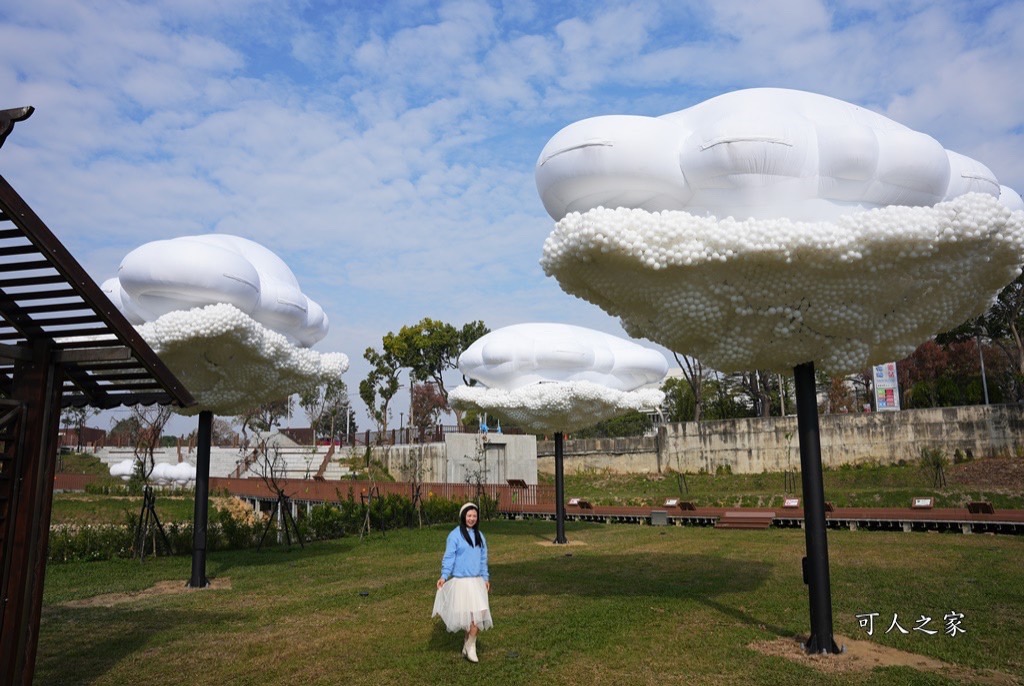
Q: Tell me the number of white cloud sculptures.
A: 3